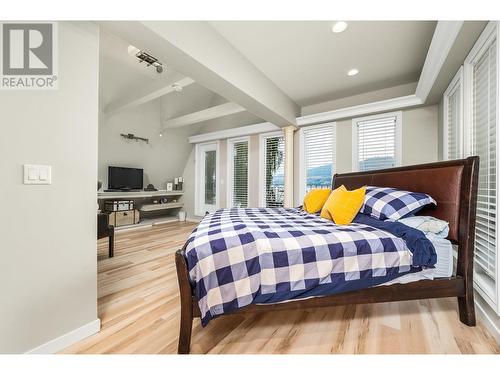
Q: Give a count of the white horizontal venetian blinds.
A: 6